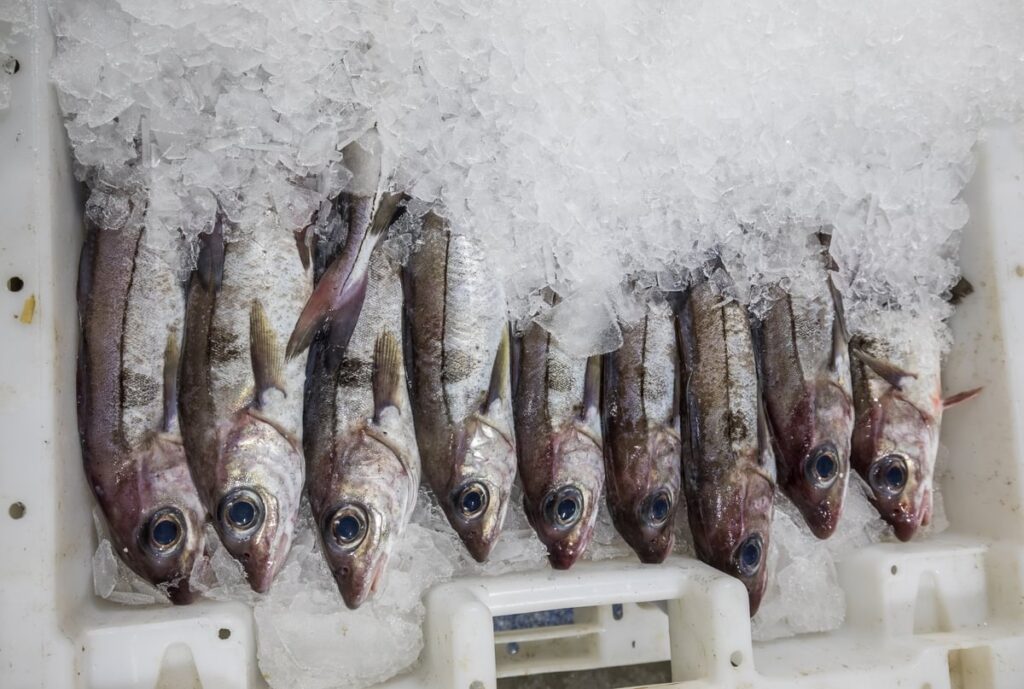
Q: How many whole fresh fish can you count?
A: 9